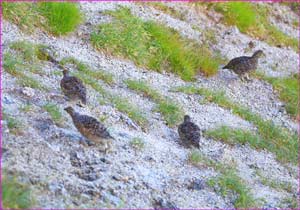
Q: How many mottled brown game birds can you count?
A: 4